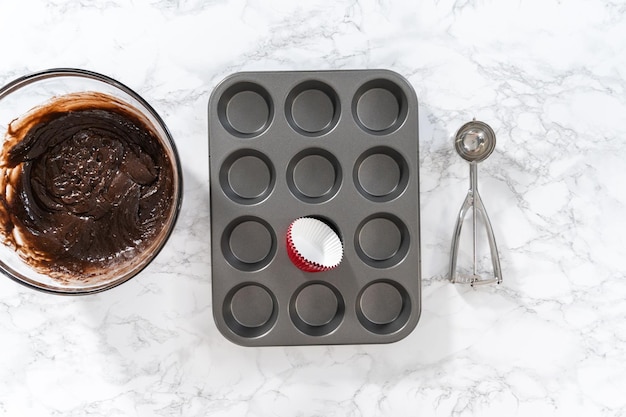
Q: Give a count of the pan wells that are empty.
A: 11